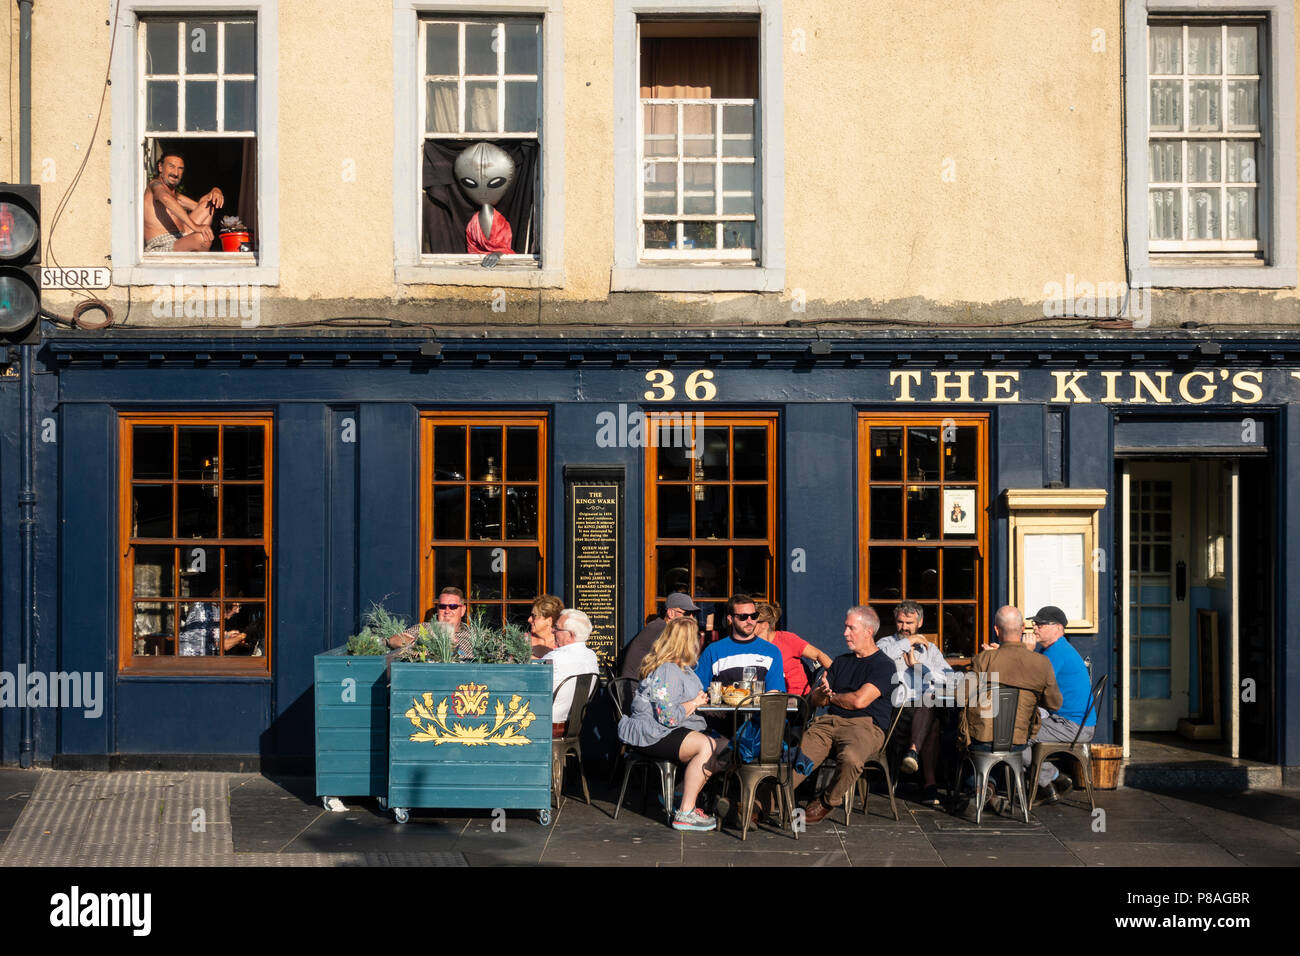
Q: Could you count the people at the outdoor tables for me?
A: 11